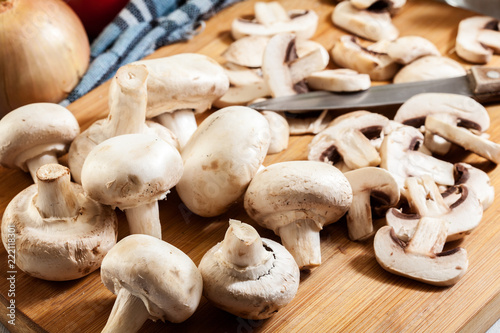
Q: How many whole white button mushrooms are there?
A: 9